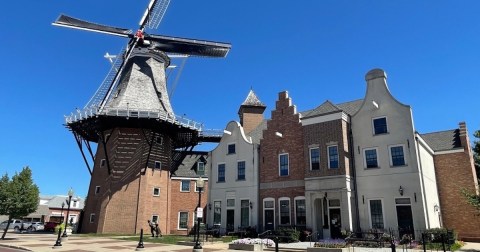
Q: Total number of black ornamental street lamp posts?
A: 3